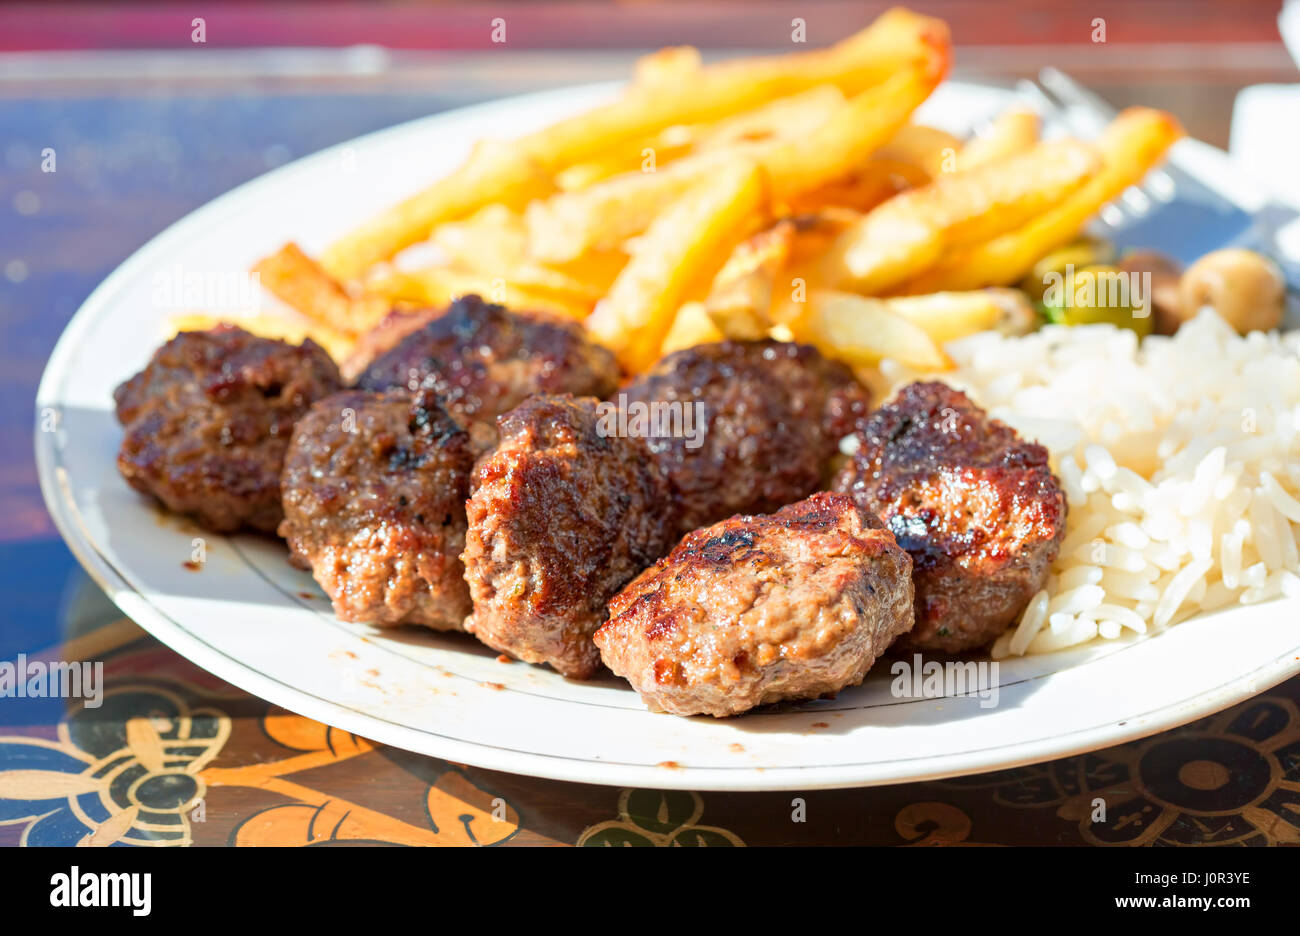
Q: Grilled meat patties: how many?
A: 7